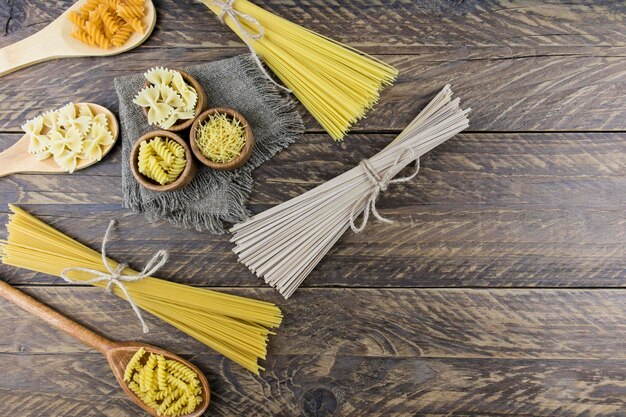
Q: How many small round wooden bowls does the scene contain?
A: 3